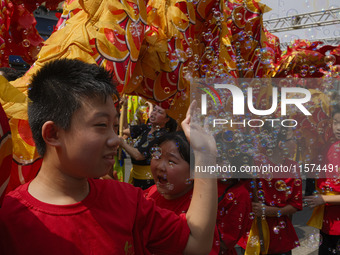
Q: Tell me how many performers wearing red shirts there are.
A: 5